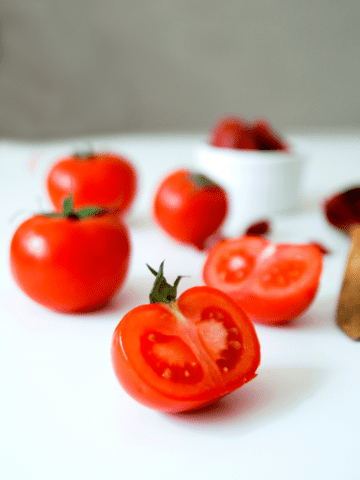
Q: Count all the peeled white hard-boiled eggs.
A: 0